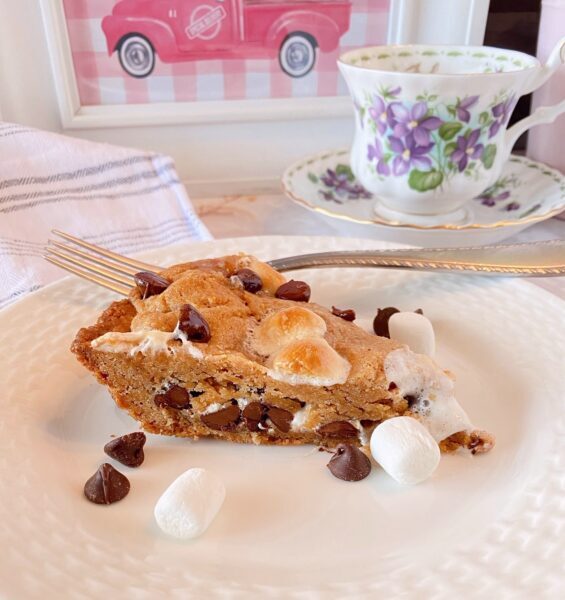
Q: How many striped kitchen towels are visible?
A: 1